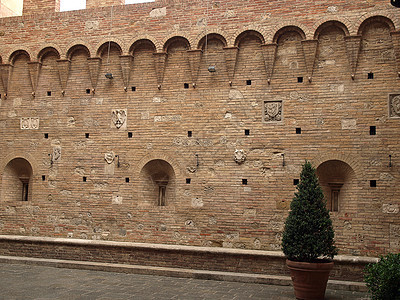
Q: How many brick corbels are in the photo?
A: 12